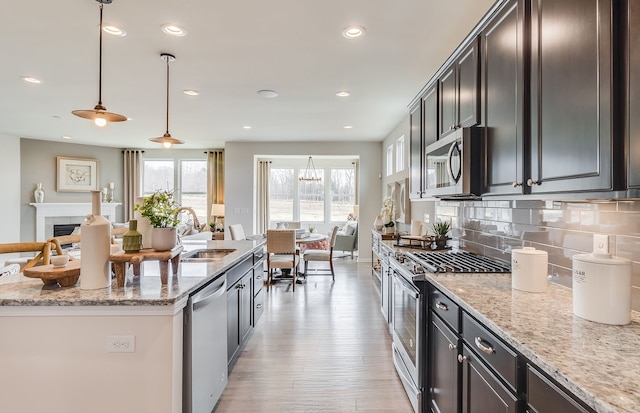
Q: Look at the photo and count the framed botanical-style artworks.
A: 1